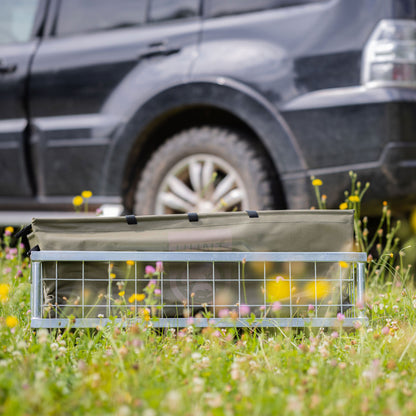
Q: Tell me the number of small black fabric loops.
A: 3